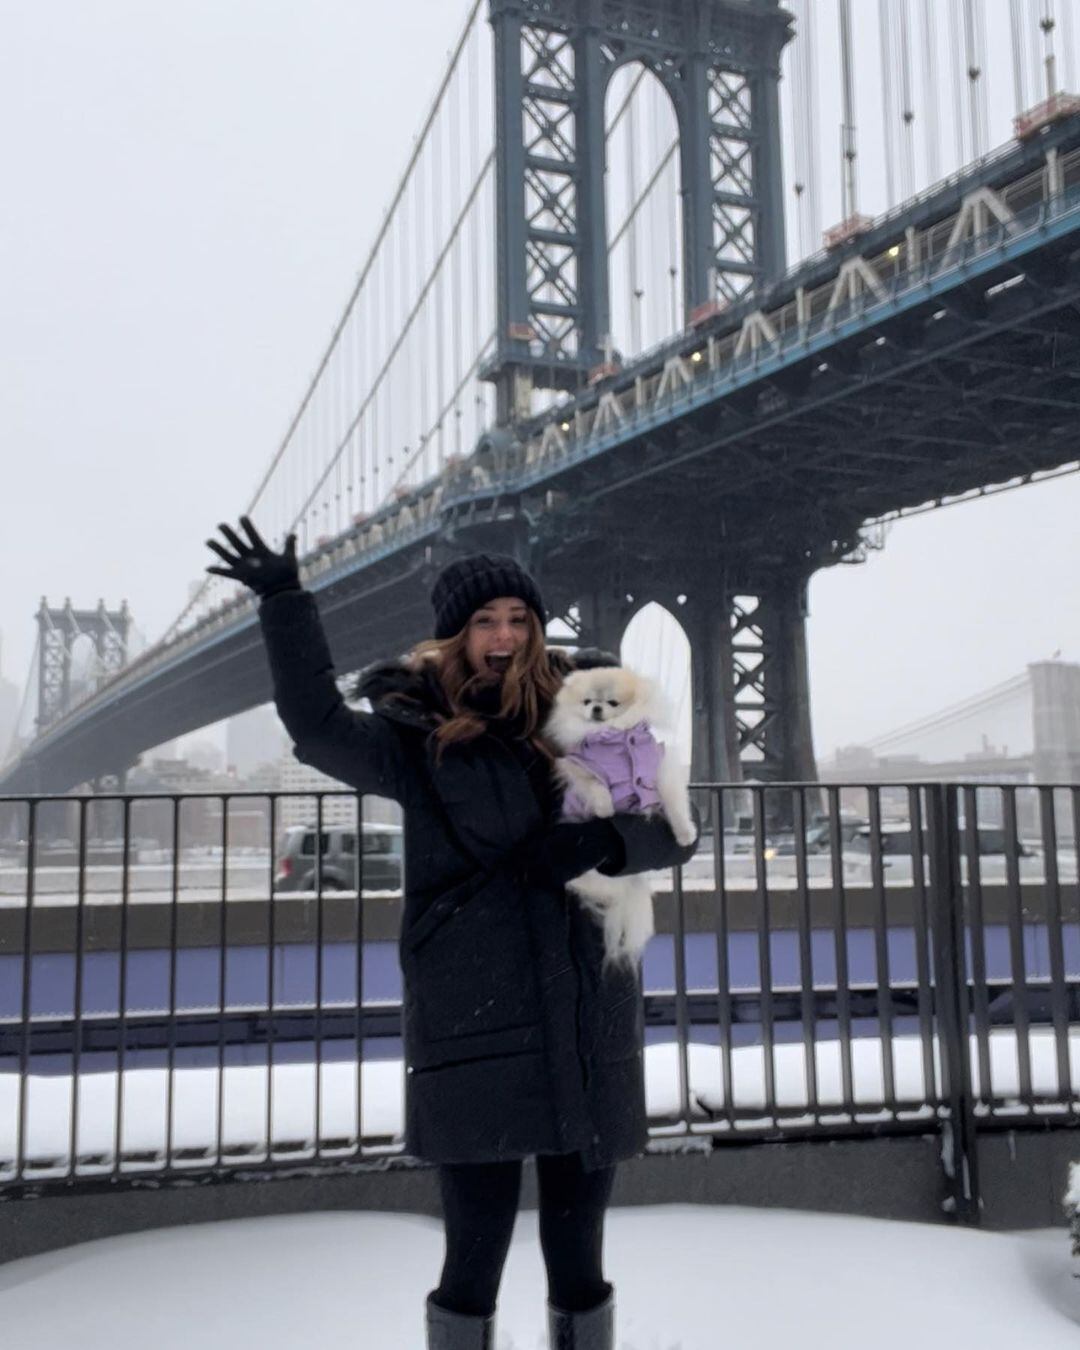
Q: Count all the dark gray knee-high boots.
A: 2